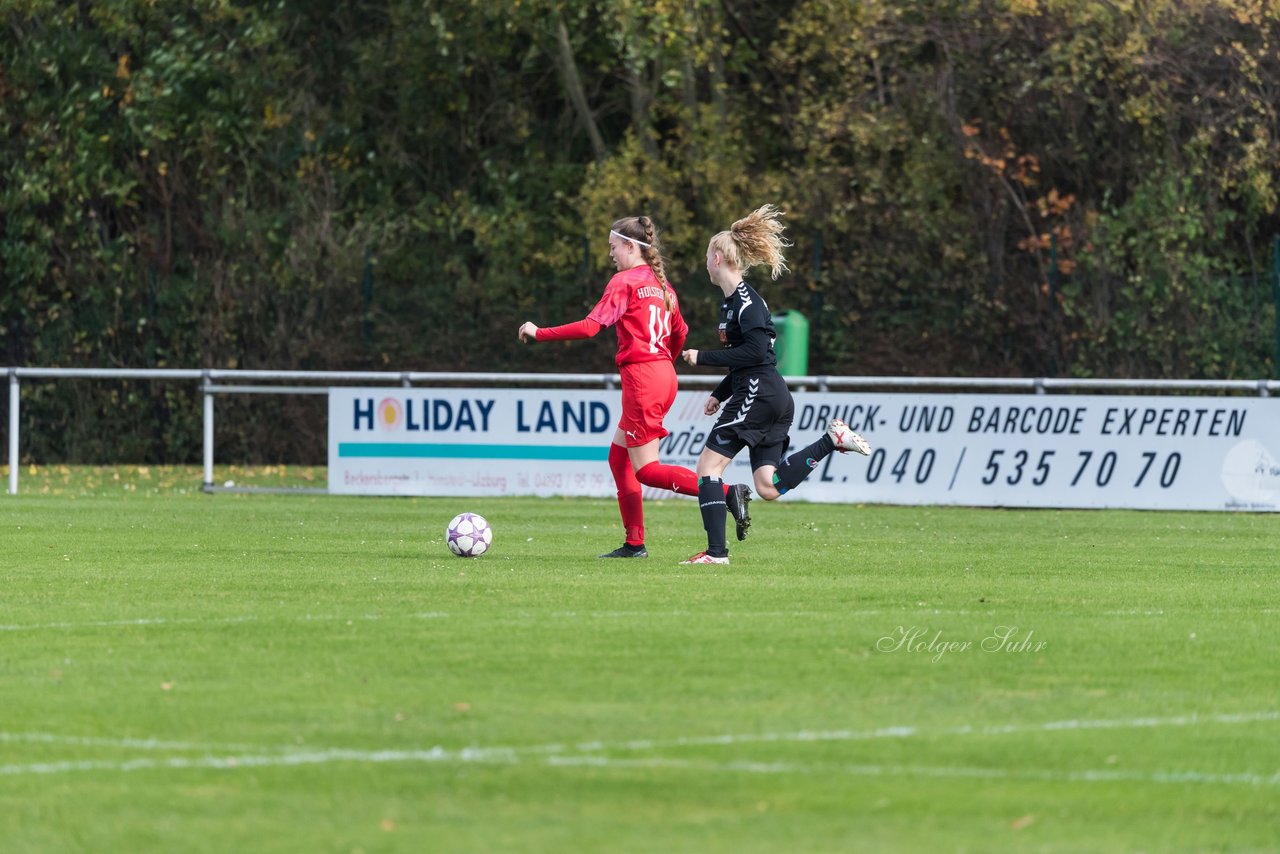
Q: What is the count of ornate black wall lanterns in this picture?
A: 0